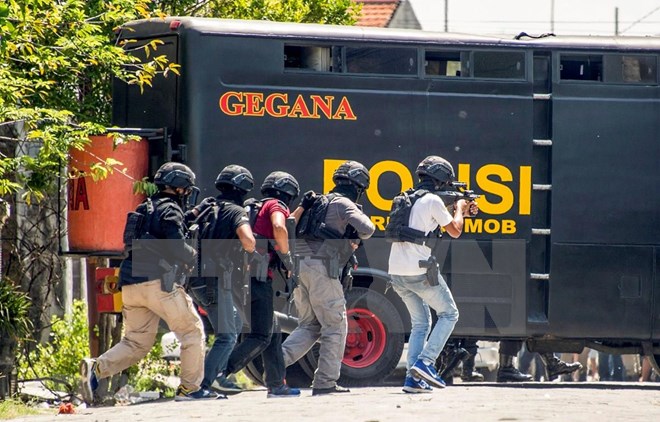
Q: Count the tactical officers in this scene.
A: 5